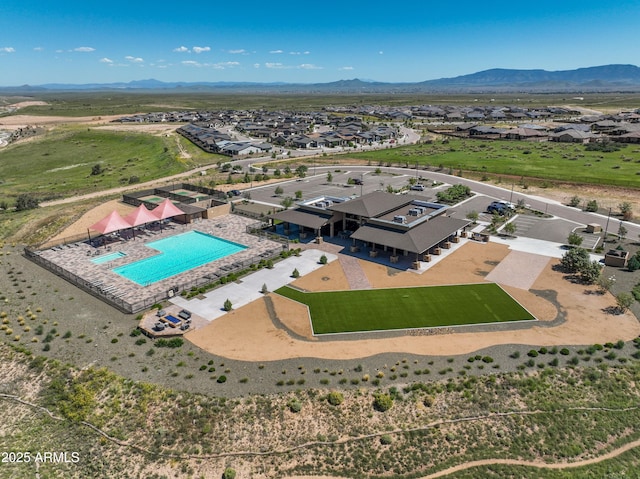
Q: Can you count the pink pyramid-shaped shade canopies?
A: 3